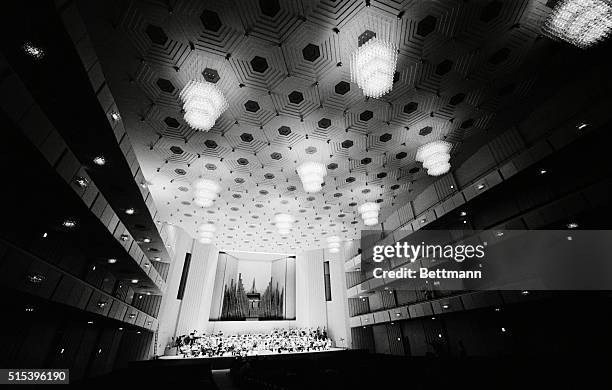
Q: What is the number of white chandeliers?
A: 10